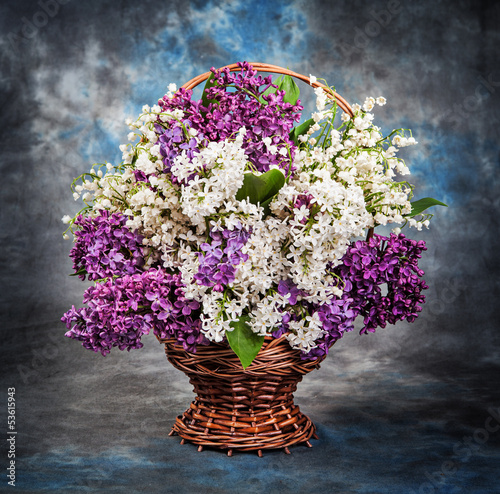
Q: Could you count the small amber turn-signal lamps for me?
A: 0